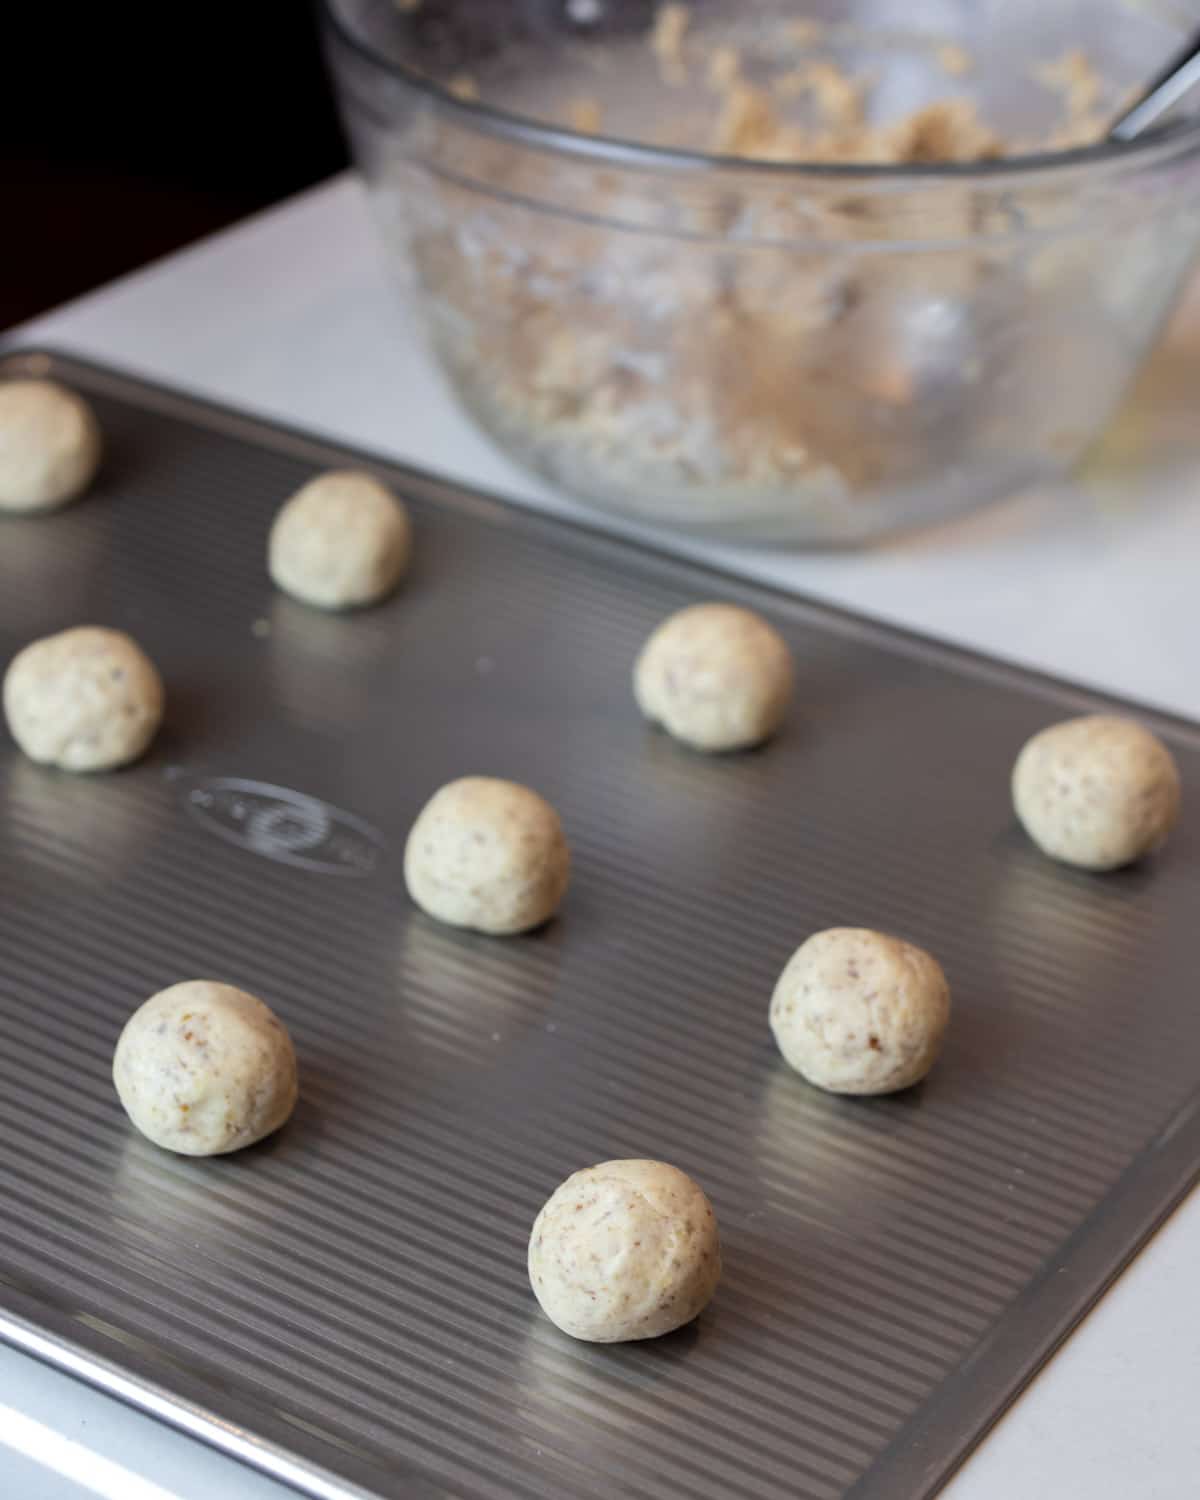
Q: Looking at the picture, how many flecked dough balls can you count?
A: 9